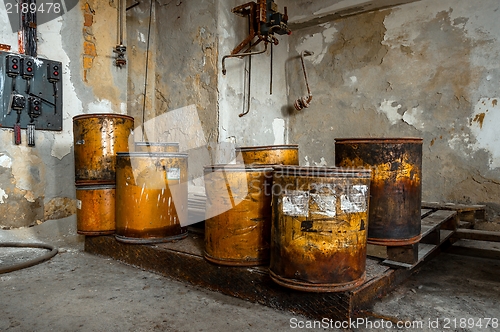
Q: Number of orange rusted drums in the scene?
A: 8